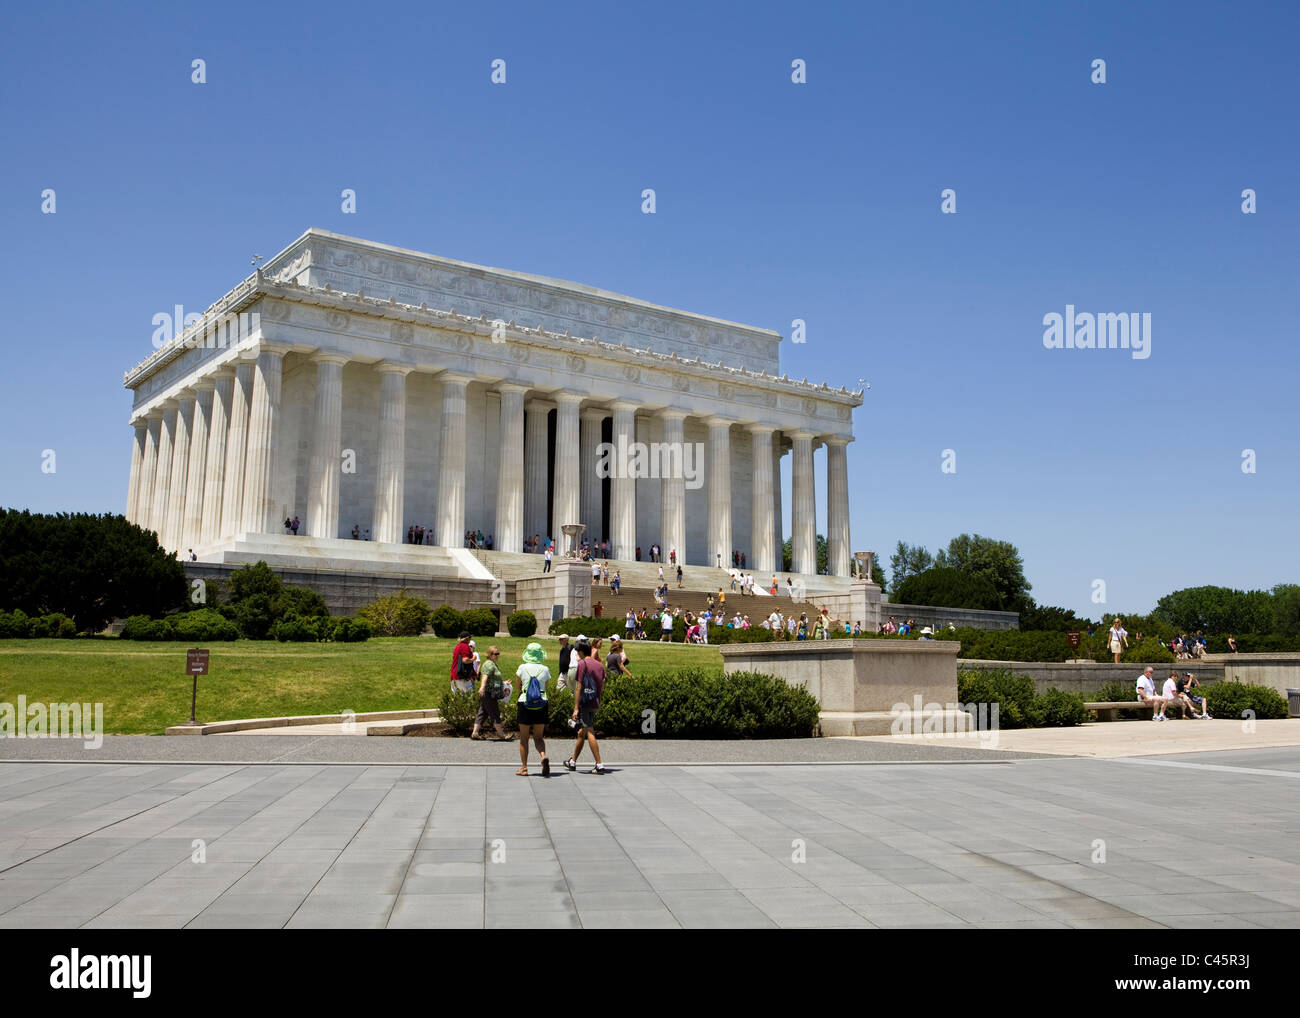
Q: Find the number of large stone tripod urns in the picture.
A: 2